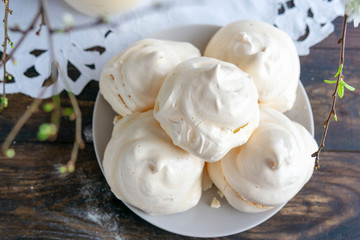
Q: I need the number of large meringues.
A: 5